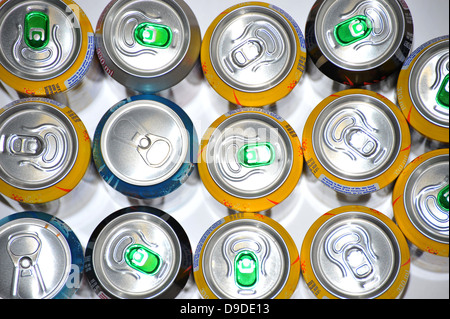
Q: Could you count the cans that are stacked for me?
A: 14